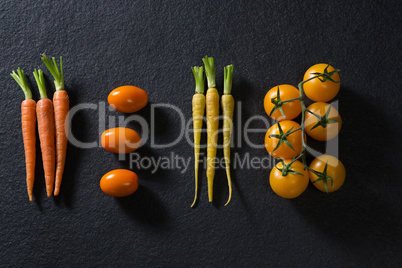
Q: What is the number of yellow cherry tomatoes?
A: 6